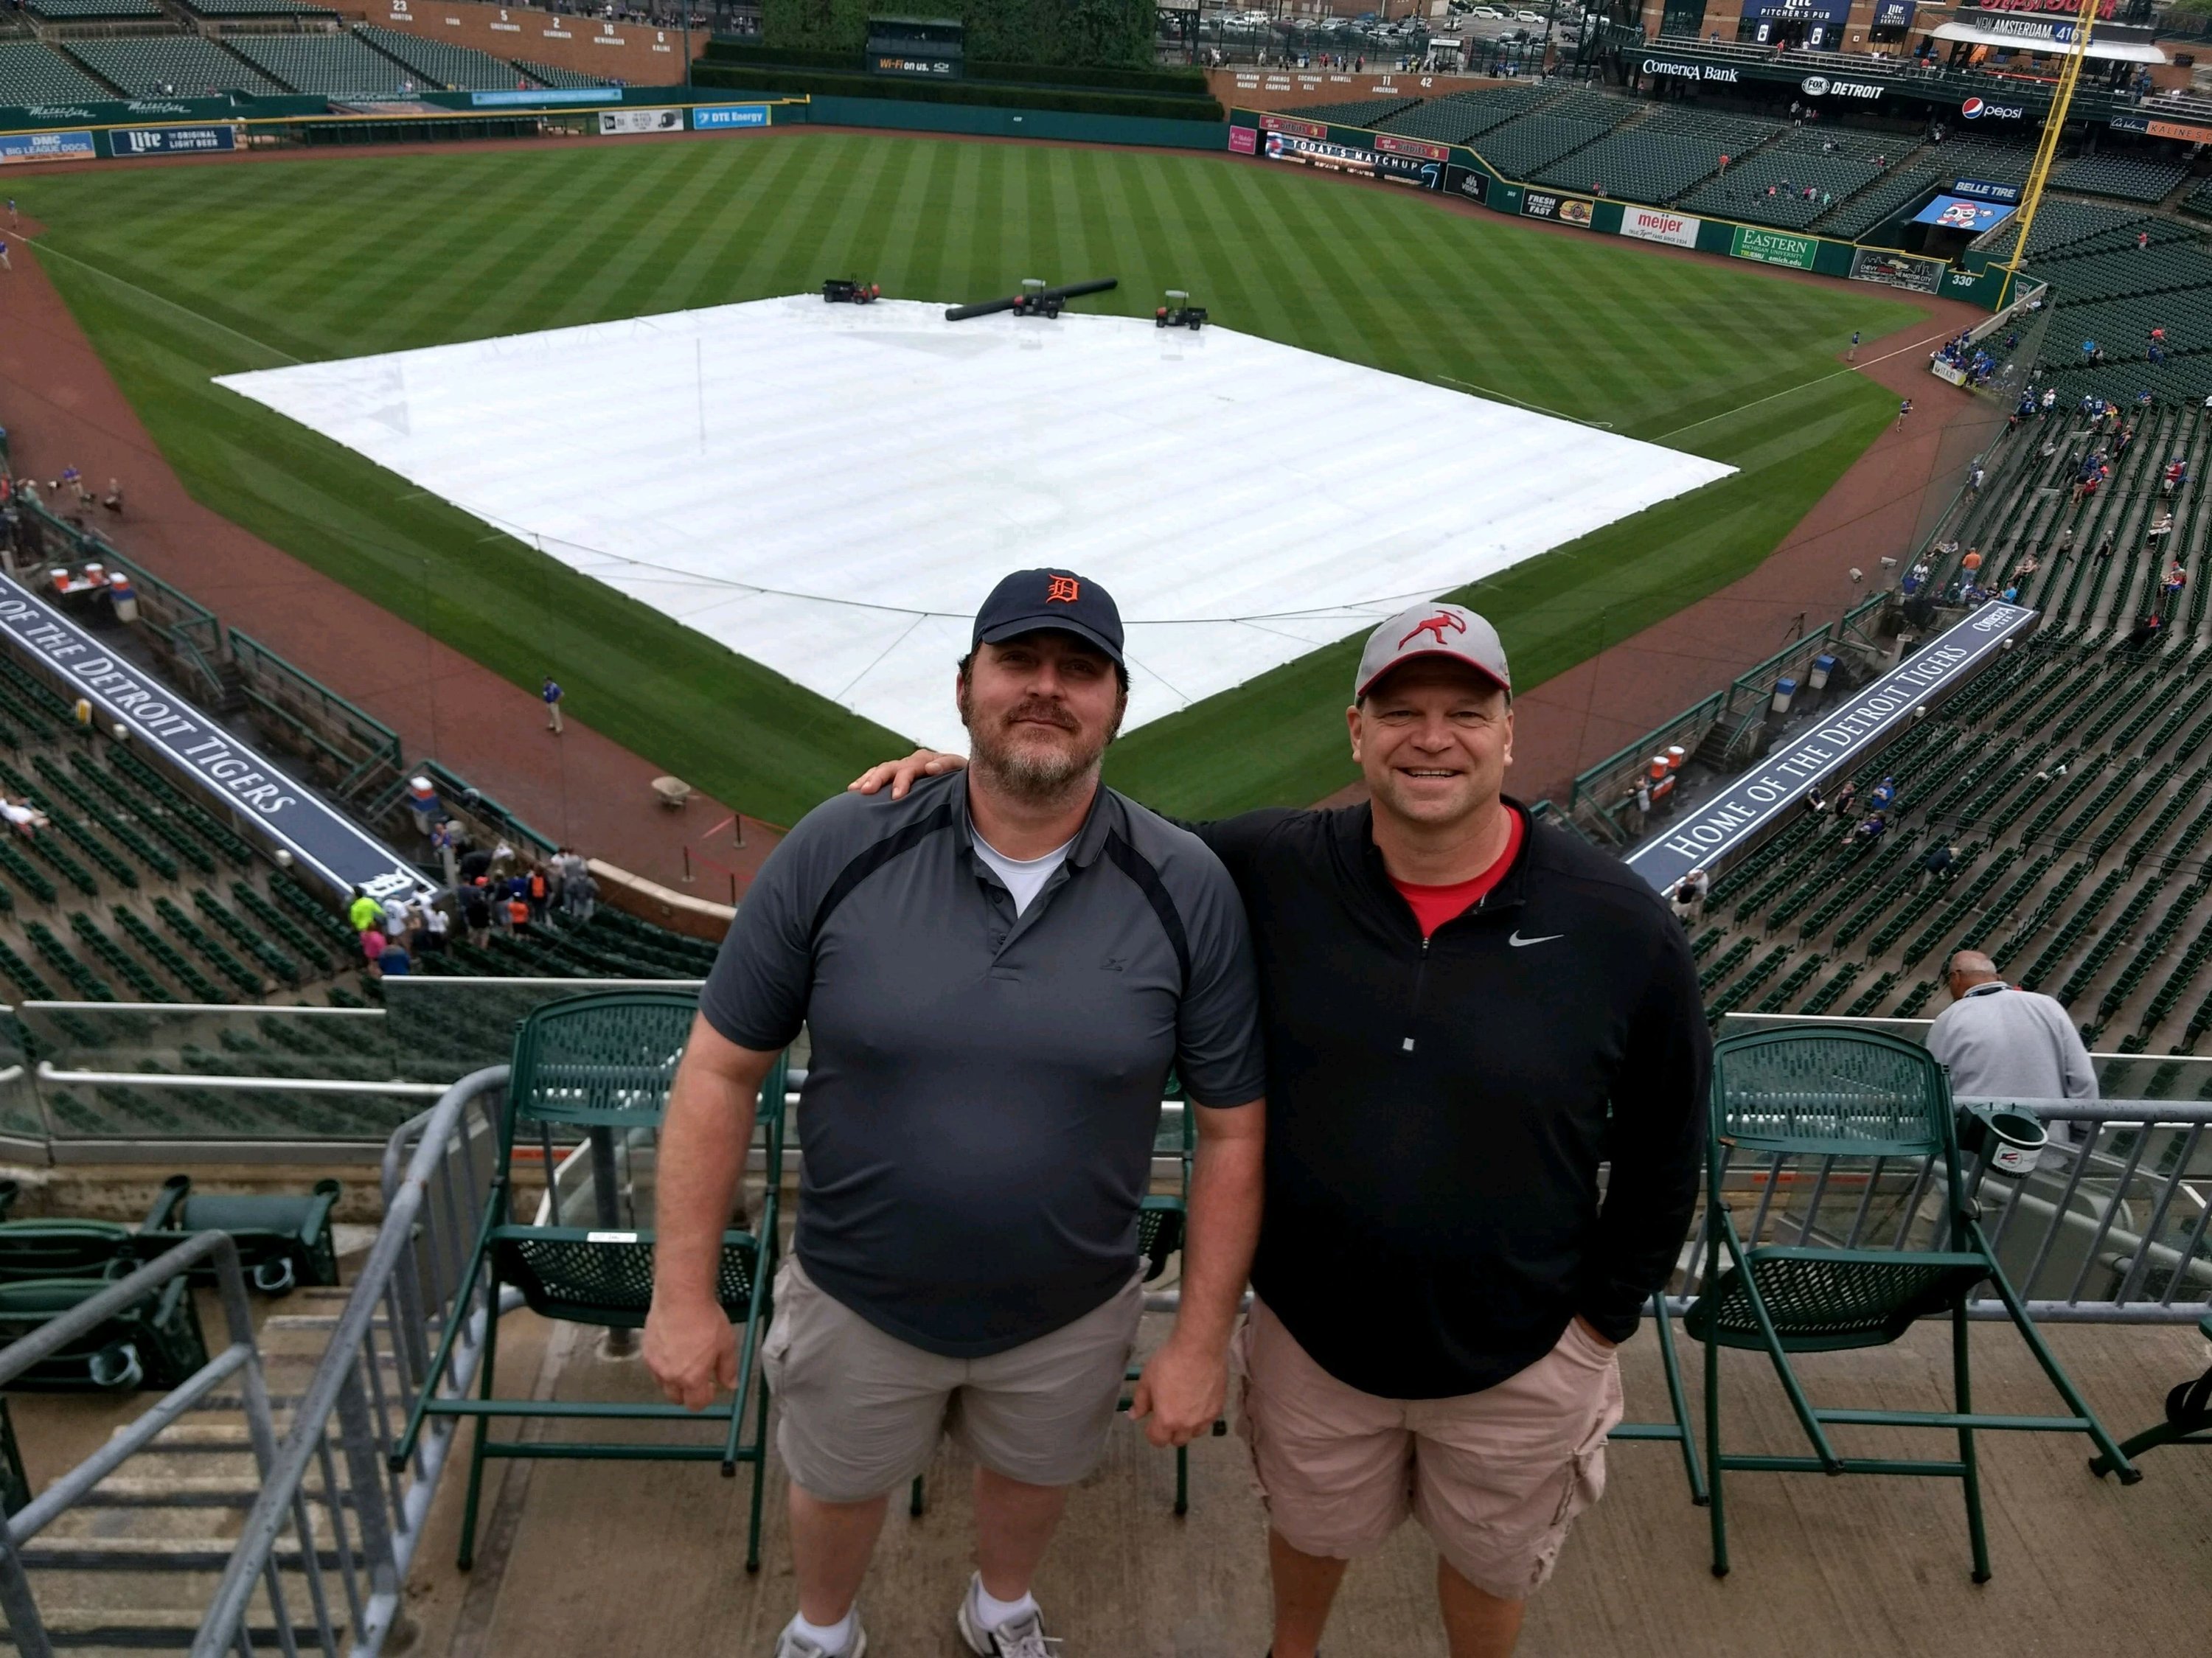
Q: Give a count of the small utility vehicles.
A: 3